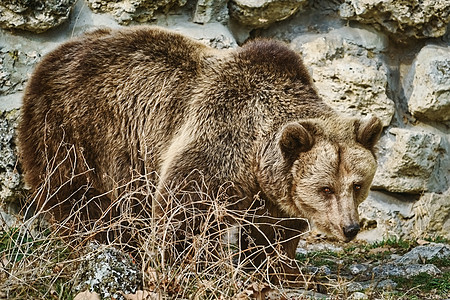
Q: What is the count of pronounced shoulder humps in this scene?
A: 1